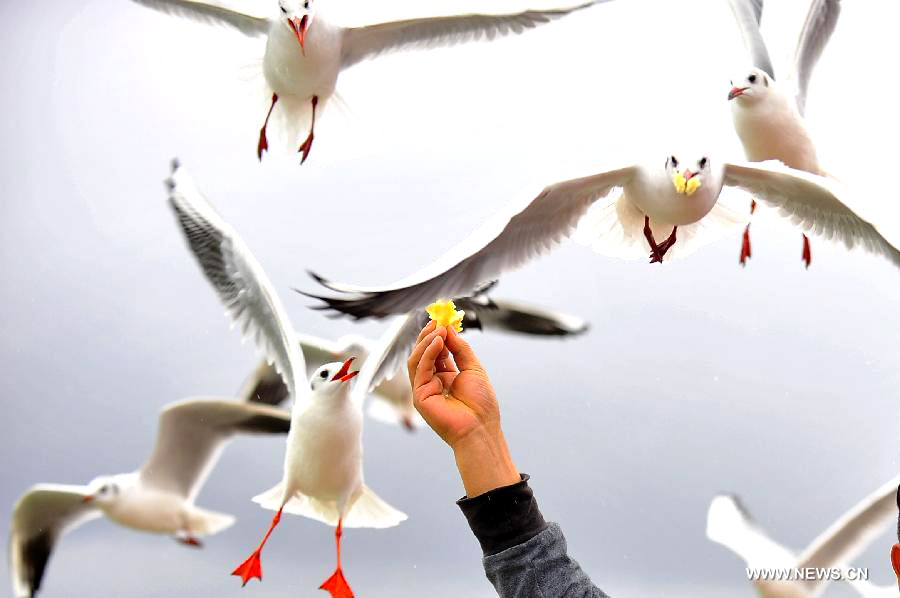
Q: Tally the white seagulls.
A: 7